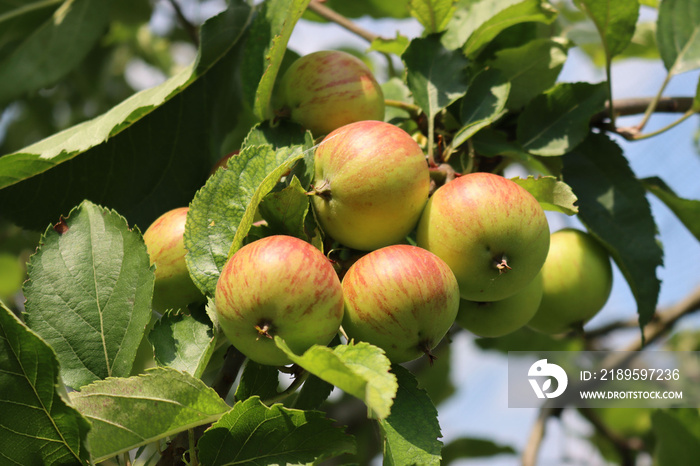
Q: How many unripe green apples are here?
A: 2